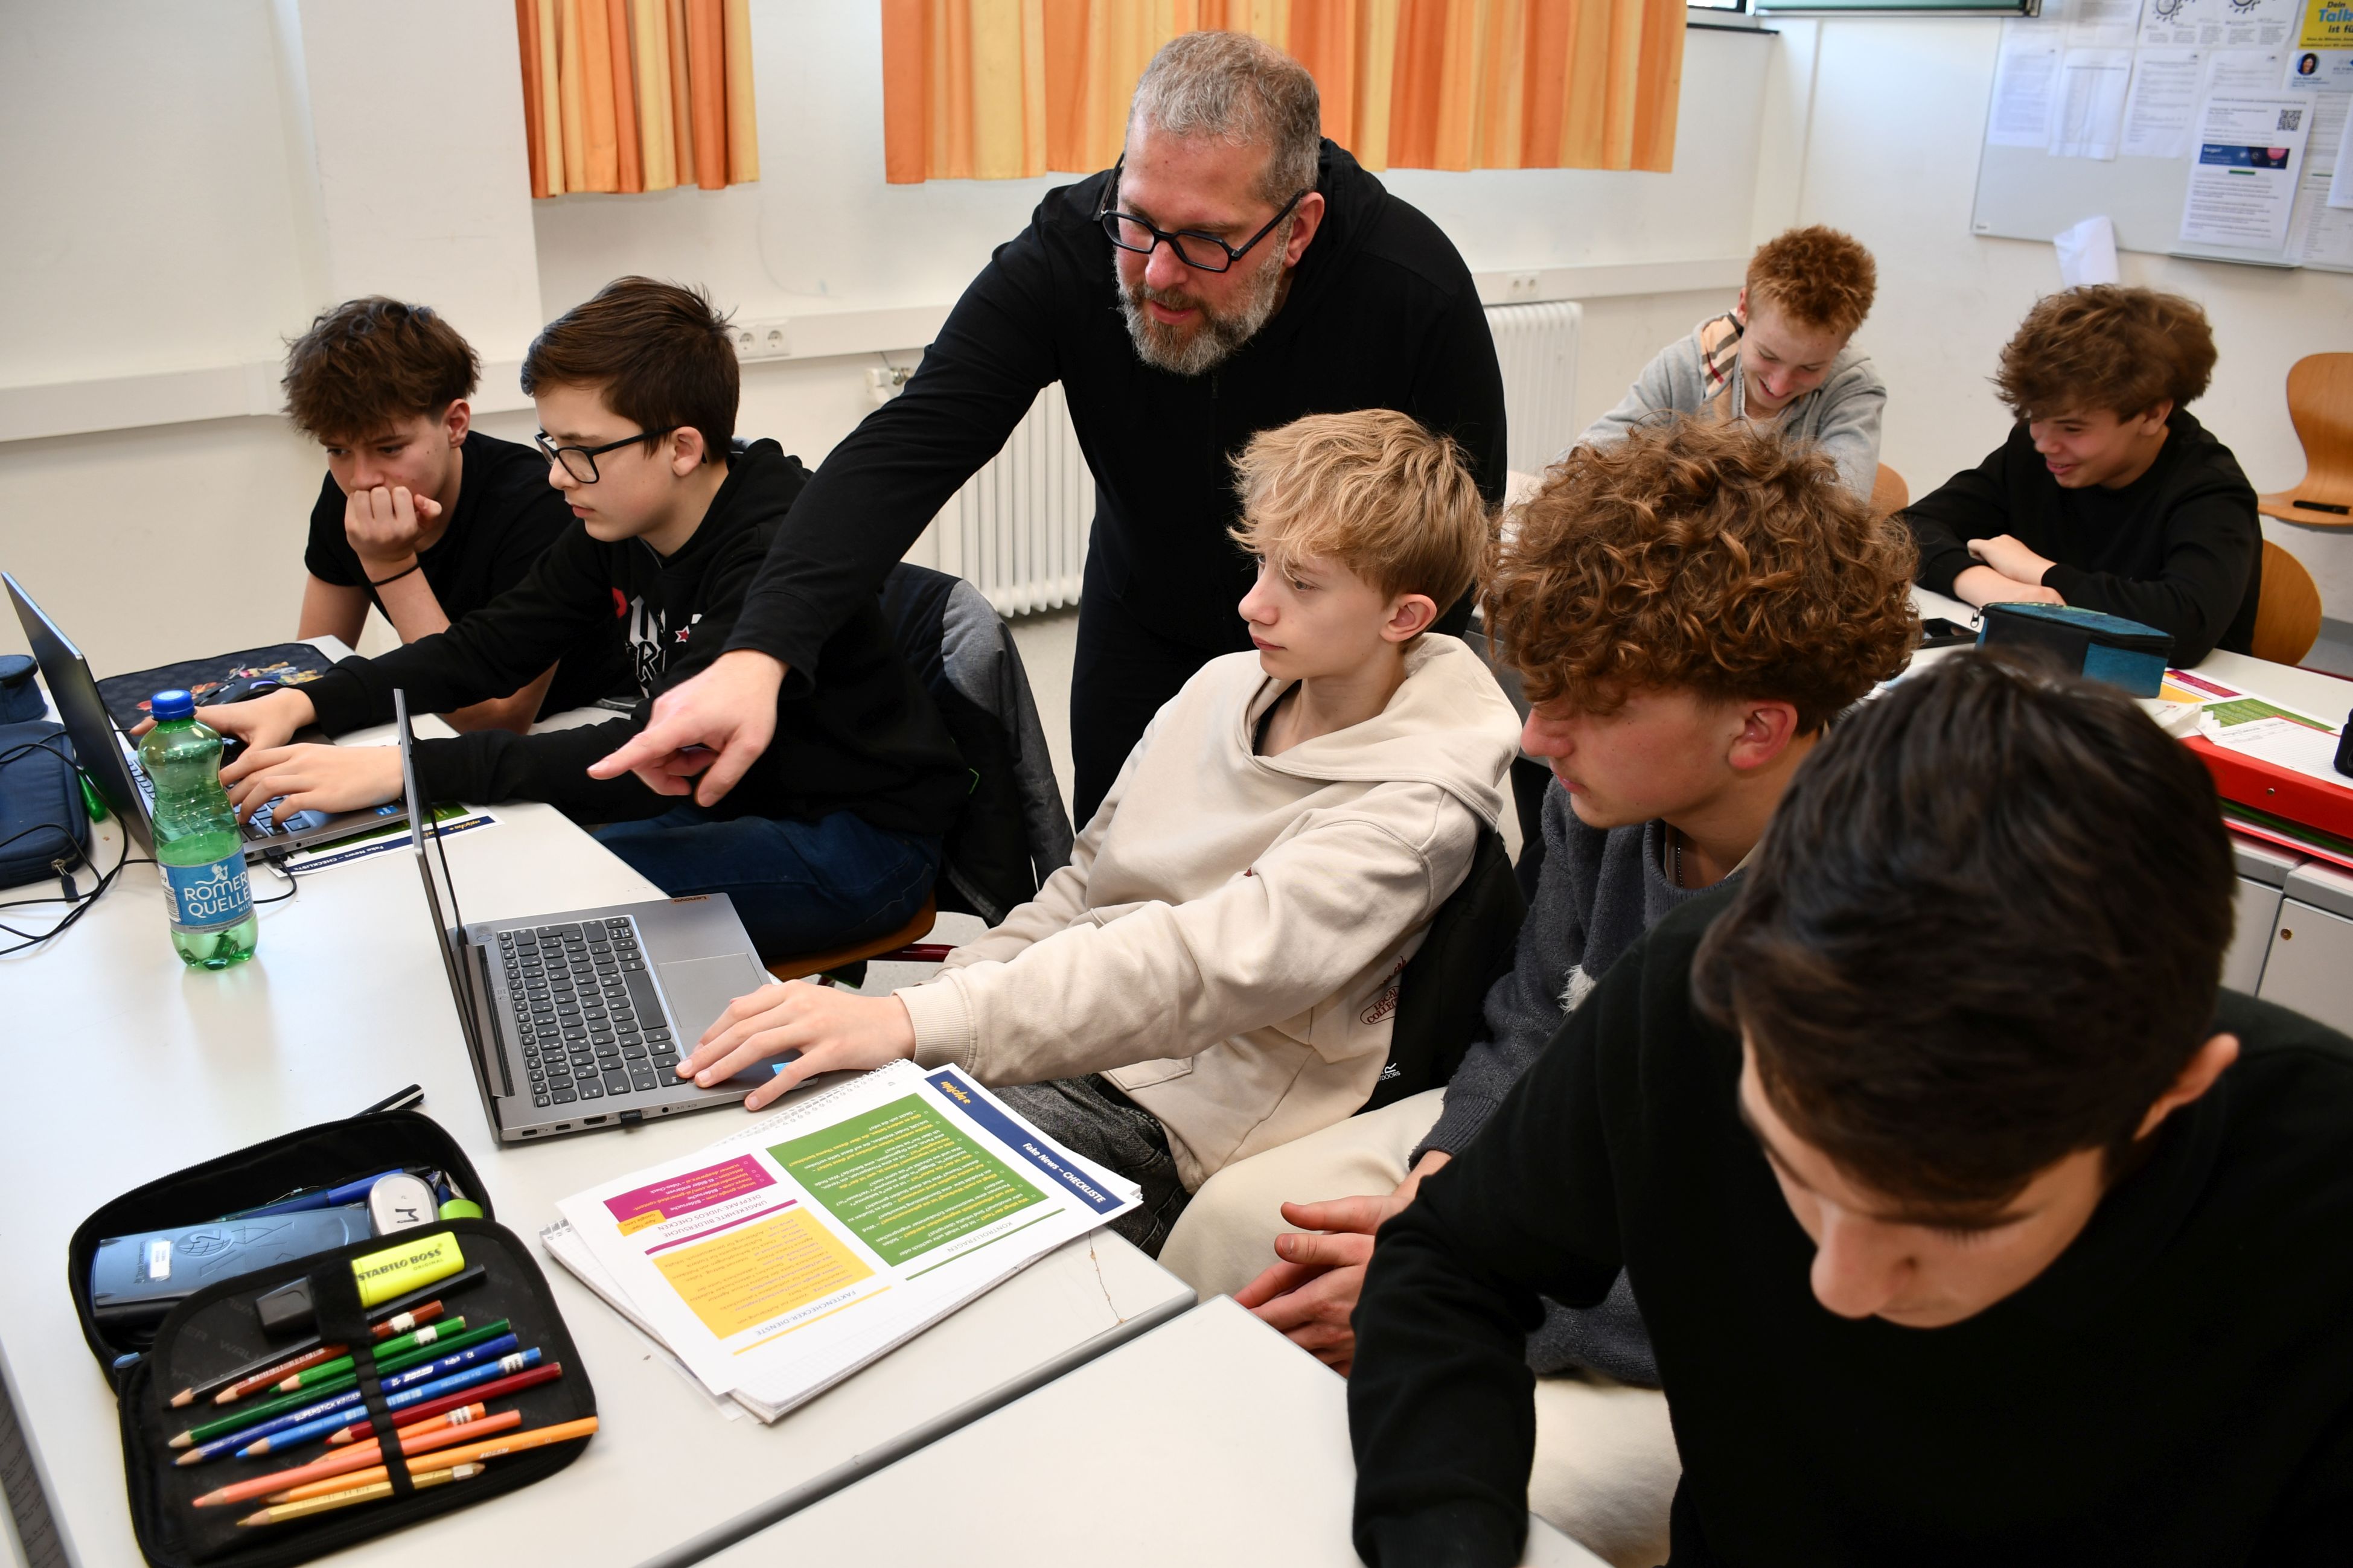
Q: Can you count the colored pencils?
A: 11